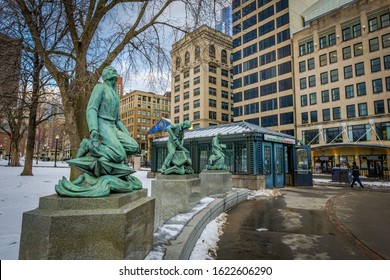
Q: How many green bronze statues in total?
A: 3